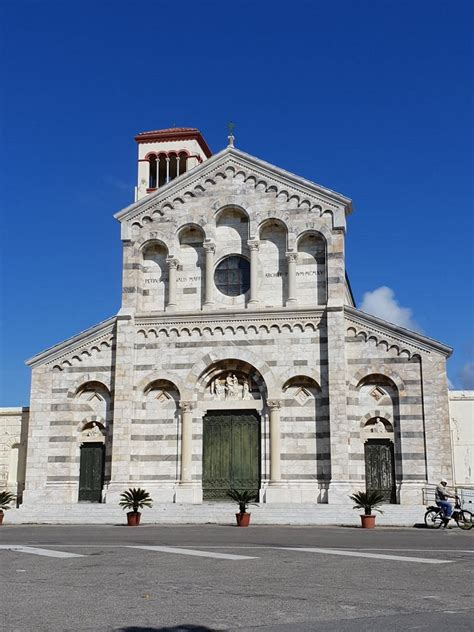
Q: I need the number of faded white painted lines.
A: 3